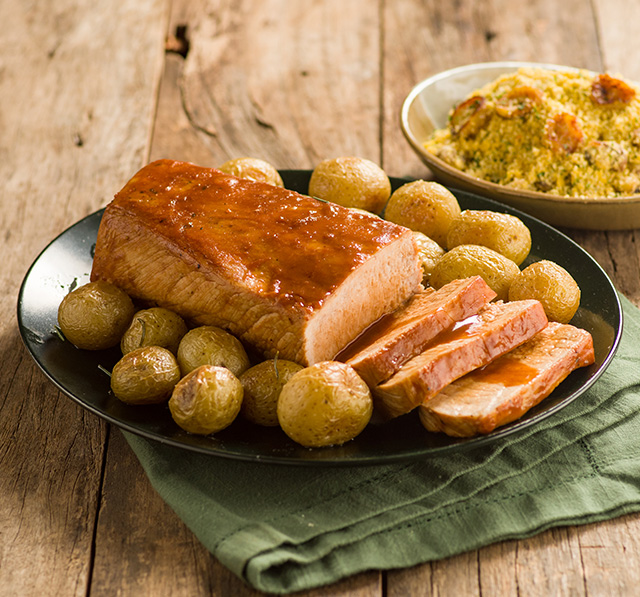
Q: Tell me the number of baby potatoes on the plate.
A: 14